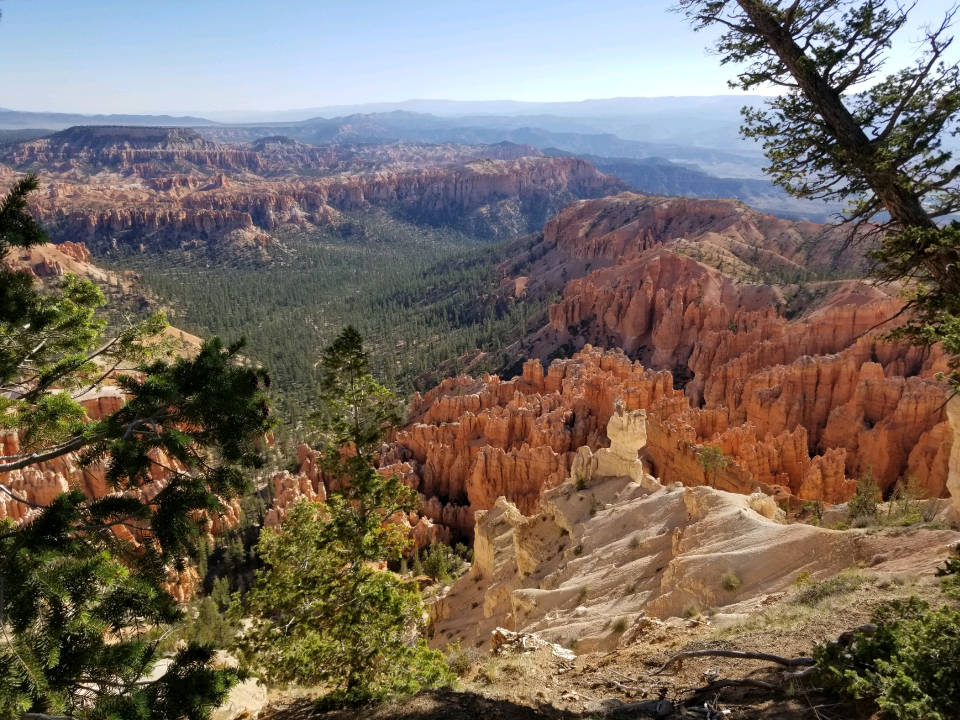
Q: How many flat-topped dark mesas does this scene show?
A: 1